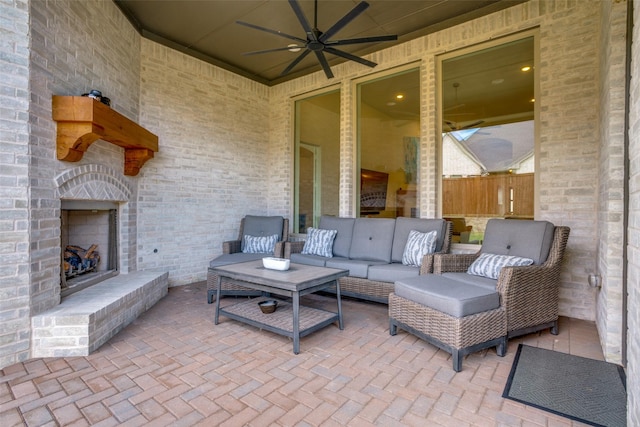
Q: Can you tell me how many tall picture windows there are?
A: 3